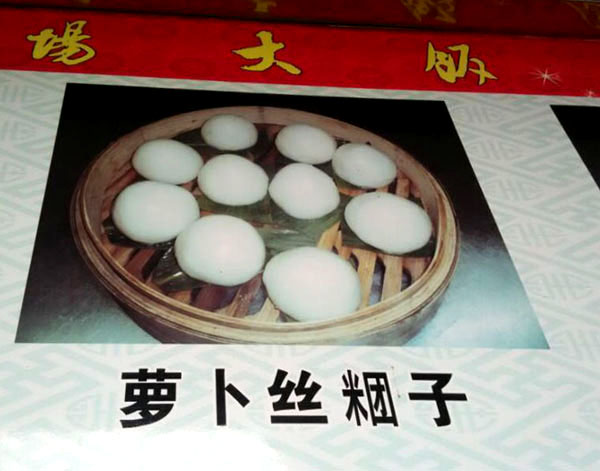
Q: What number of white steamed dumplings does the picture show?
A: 10